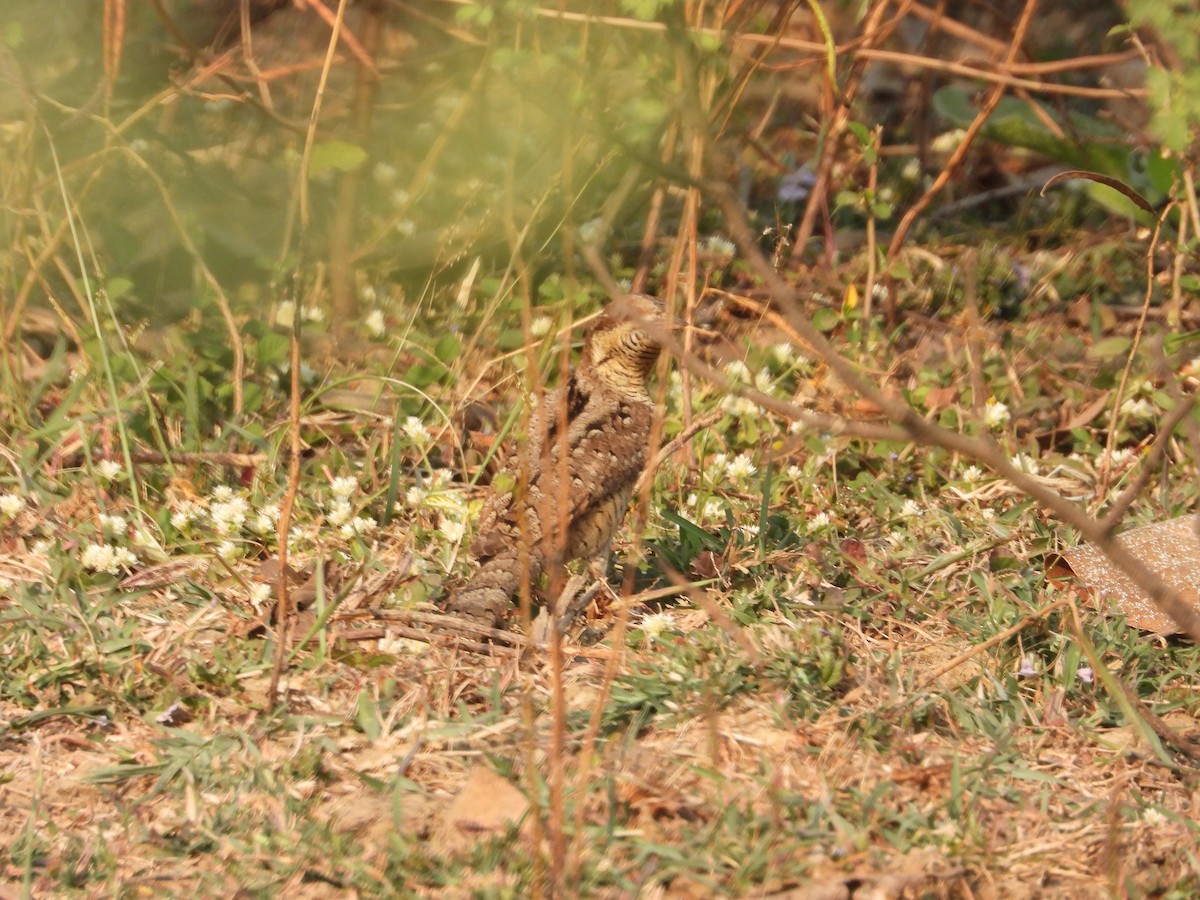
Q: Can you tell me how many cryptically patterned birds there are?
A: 1